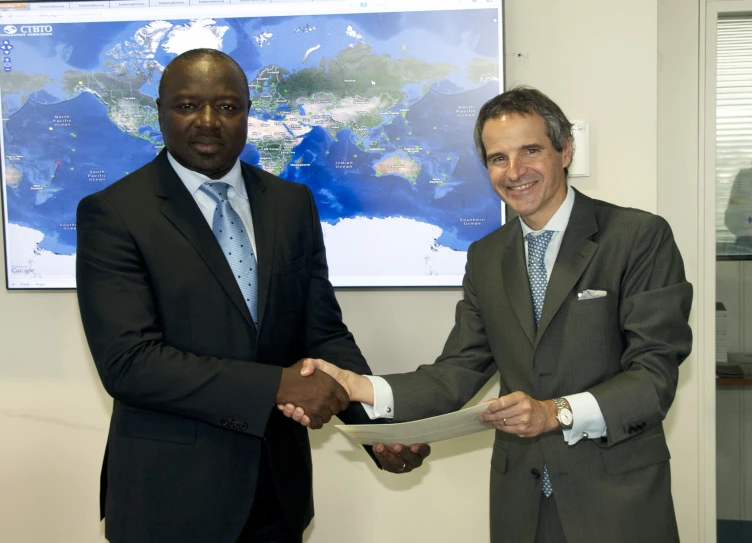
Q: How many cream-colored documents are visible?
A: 1